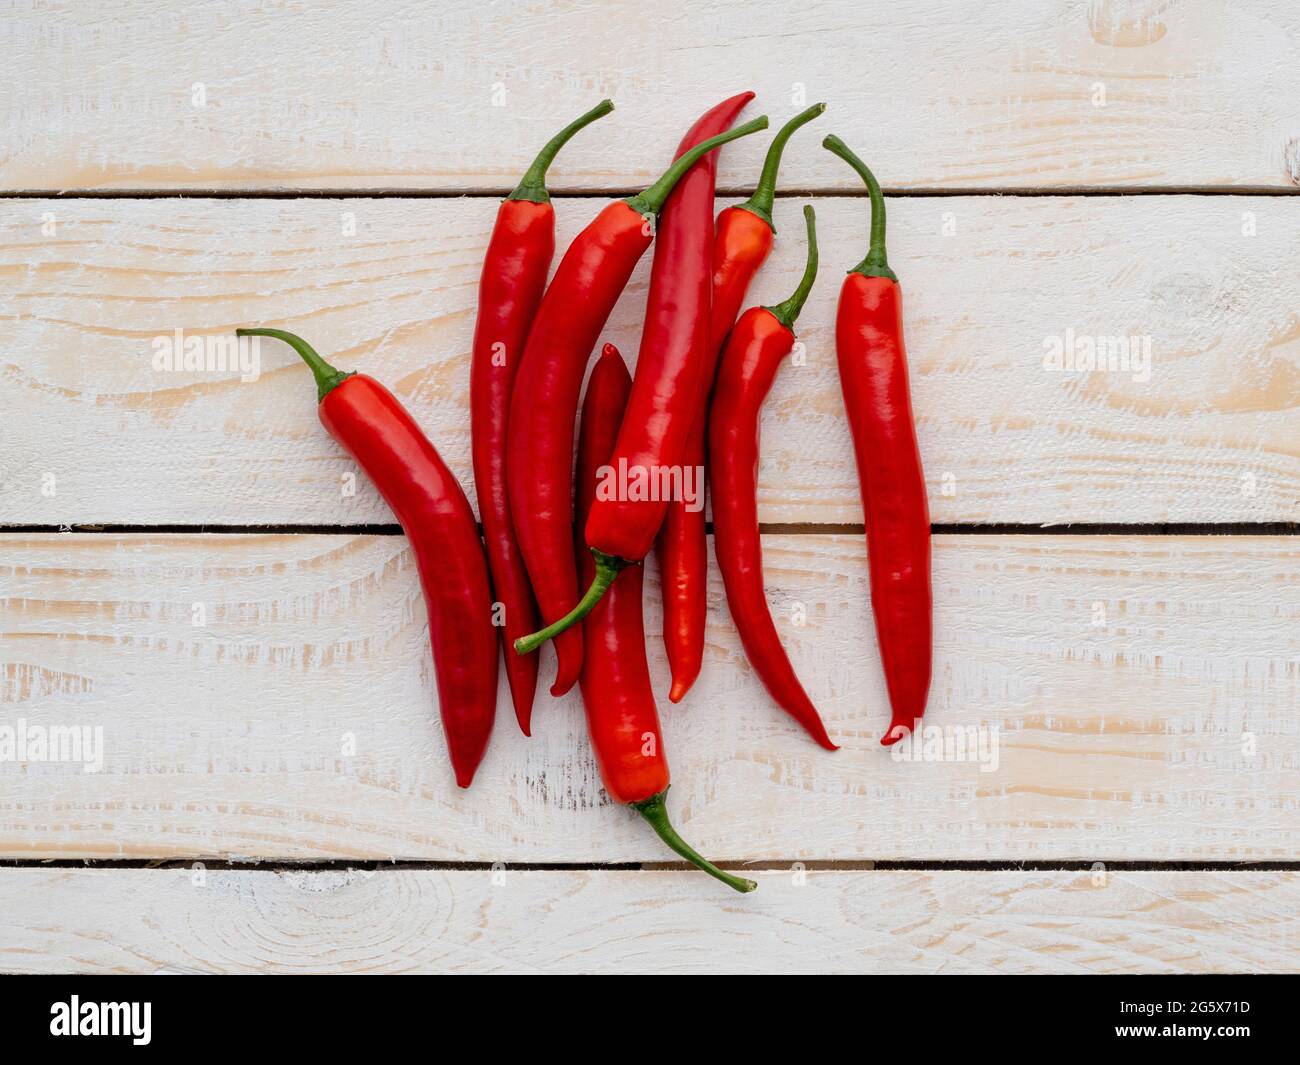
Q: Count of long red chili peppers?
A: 8